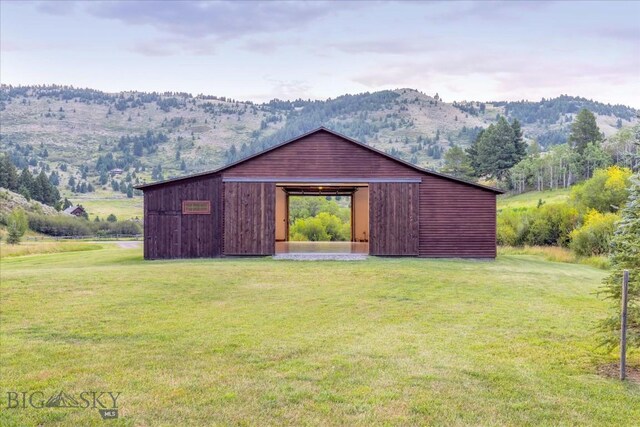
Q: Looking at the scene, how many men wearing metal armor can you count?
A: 0